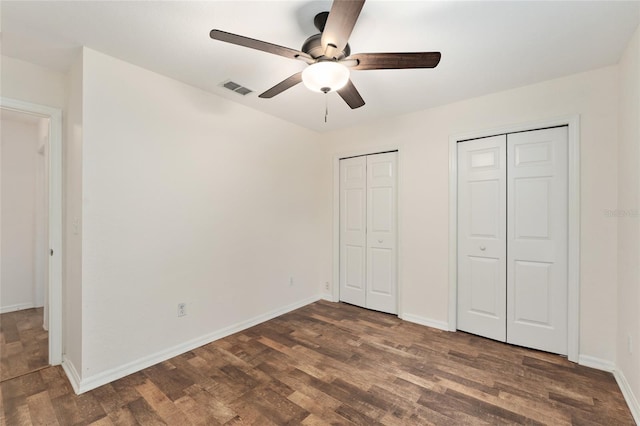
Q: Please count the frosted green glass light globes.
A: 0